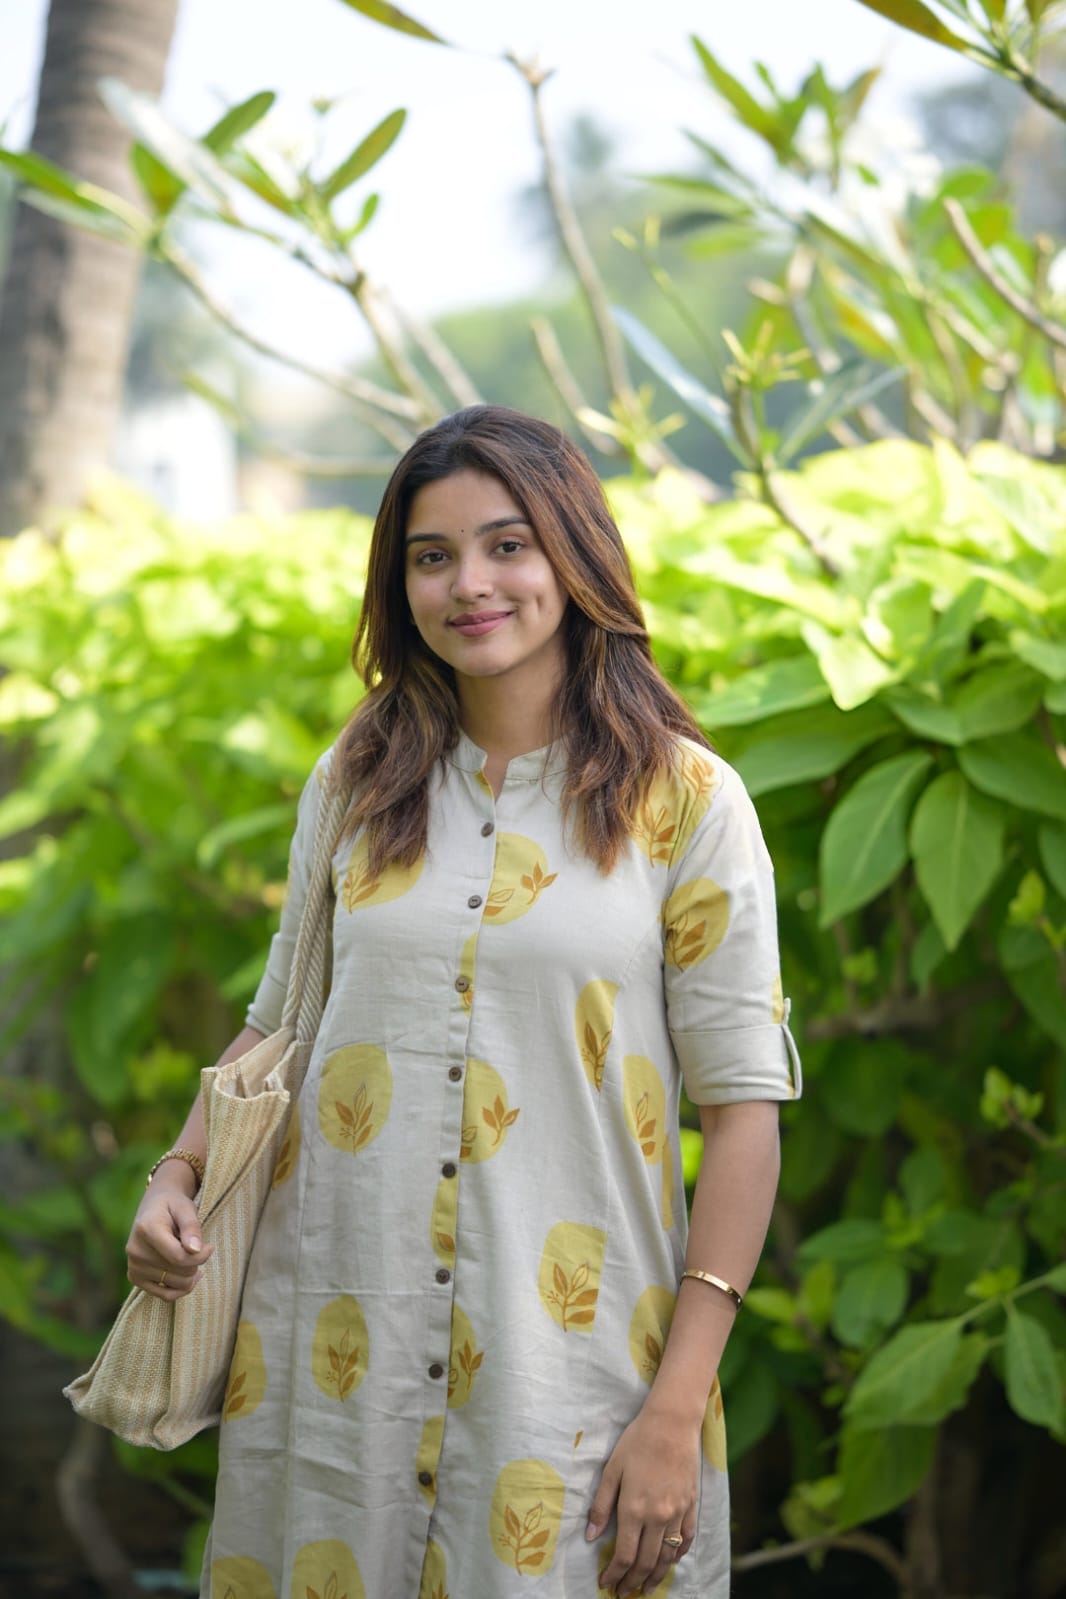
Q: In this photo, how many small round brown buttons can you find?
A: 8